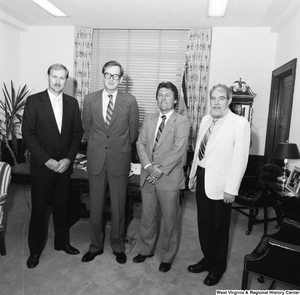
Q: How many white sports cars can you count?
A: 0